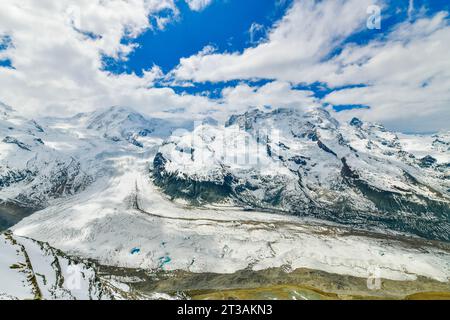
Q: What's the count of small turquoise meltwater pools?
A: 2